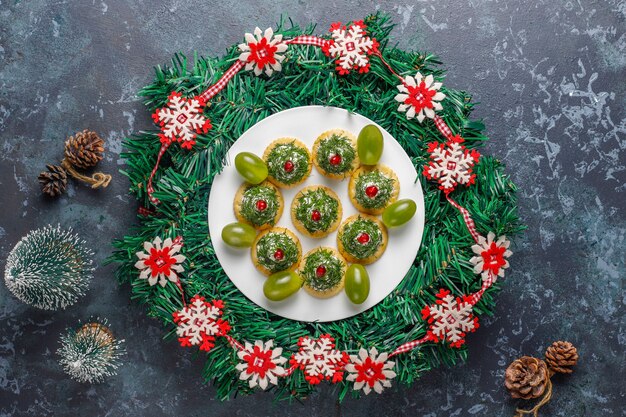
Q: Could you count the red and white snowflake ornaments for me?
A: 12